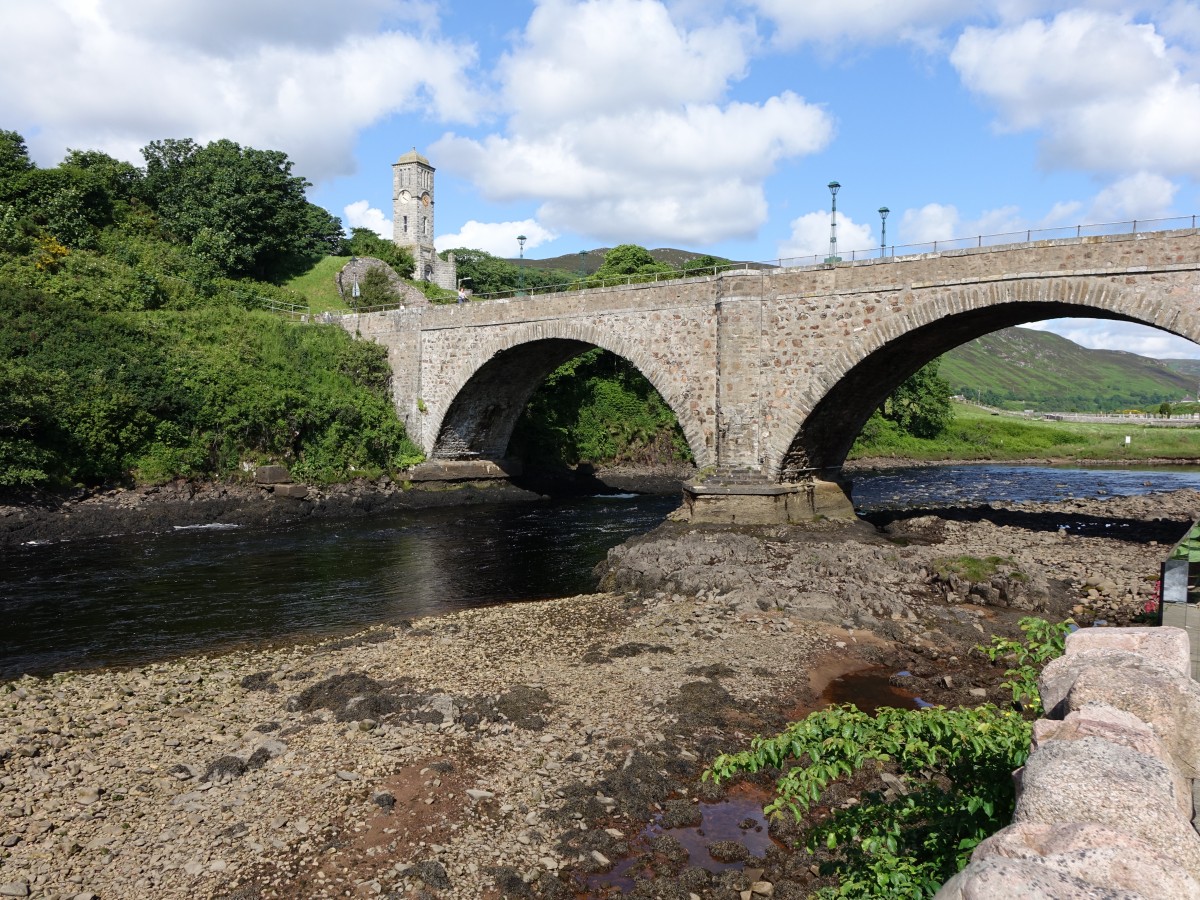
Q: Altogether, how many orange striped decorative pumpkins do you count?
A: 0